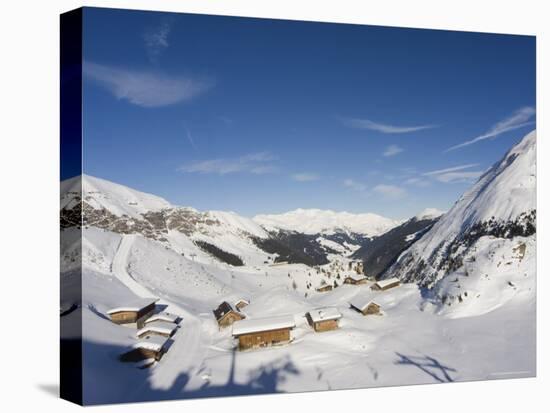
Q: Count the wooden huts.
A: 12